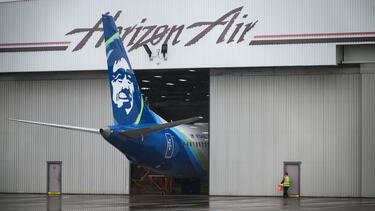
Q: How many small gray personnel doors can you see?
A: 2